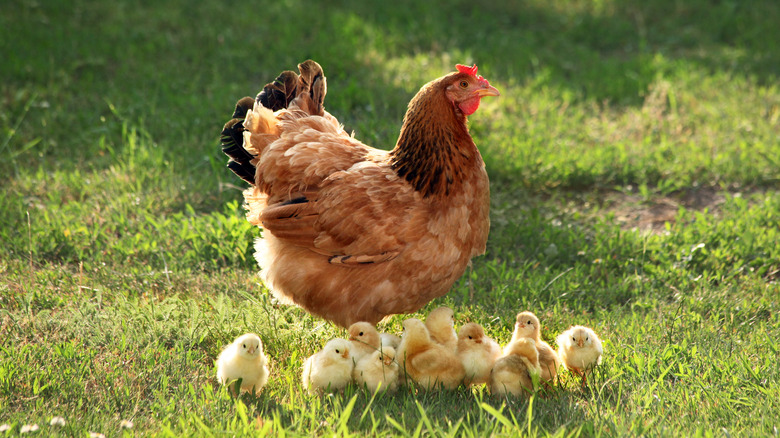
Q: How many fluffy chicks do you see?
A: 10